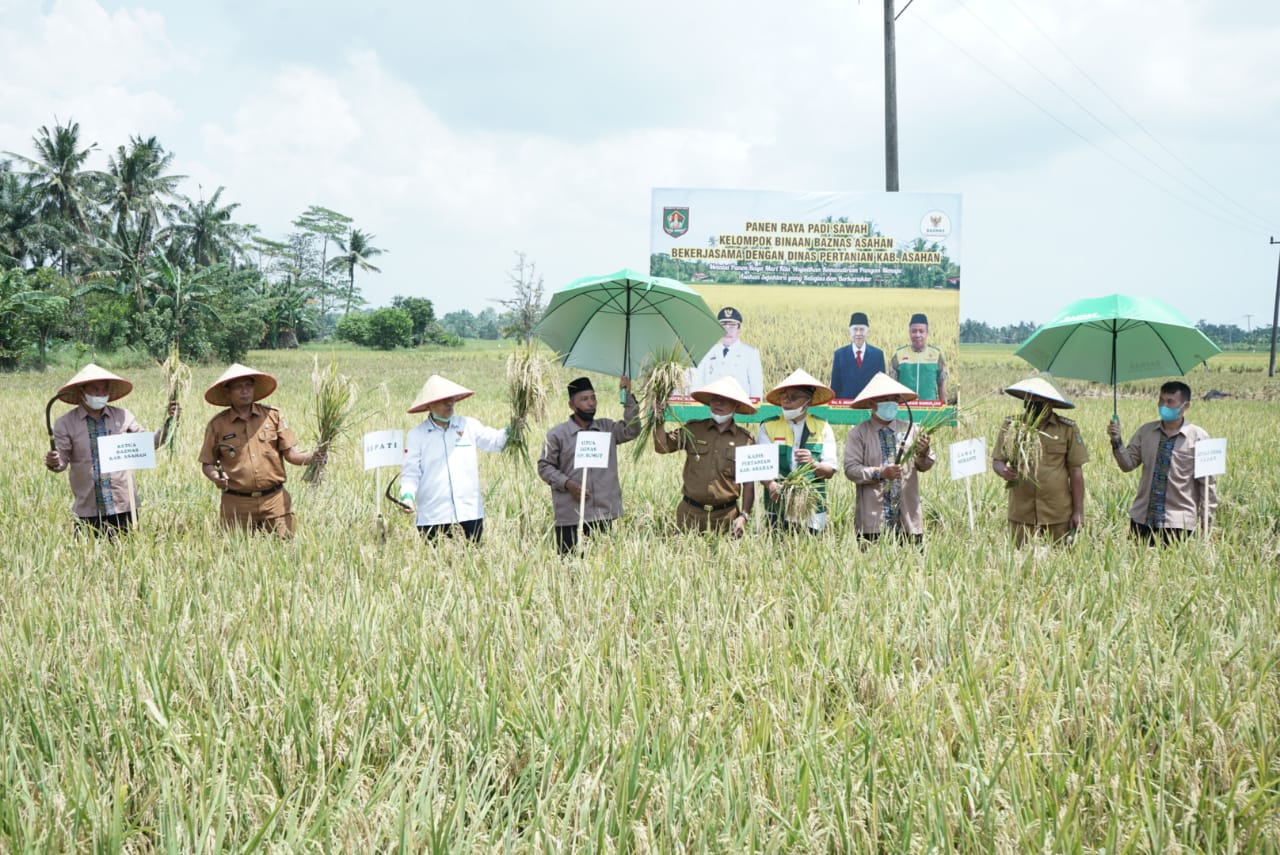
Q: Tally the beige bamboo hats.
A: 7